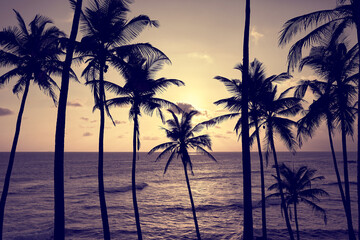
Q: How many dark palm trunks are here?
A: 12